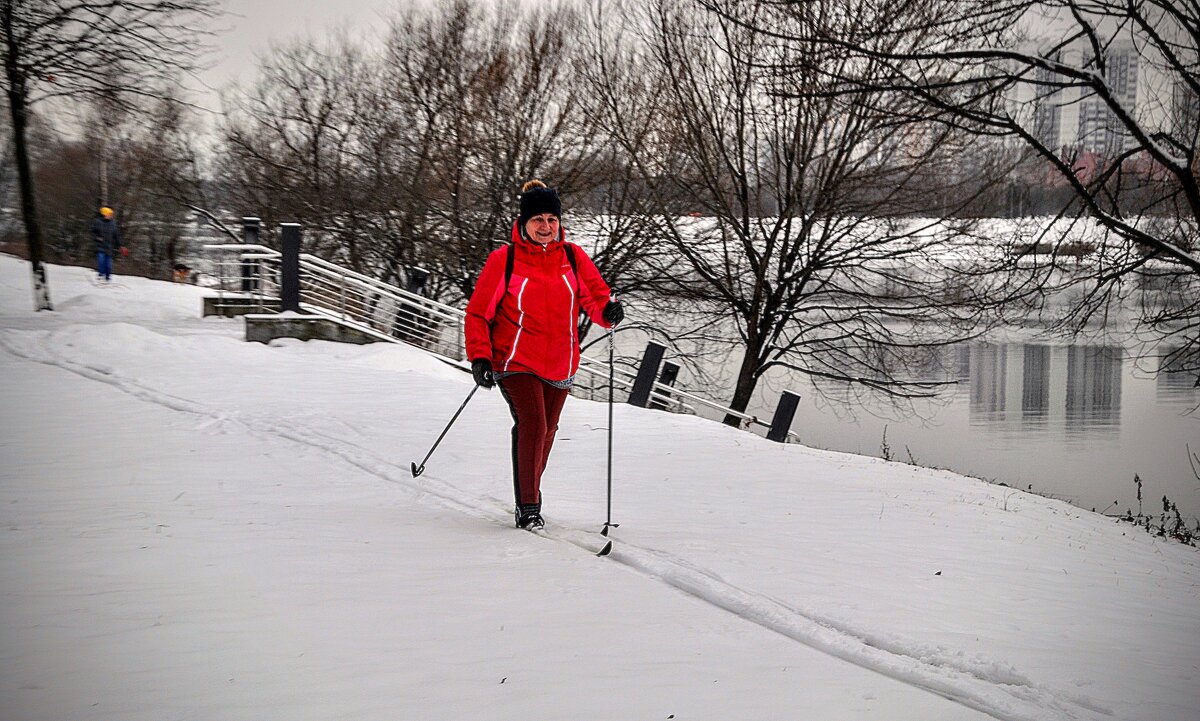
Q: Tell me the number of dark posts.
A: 6